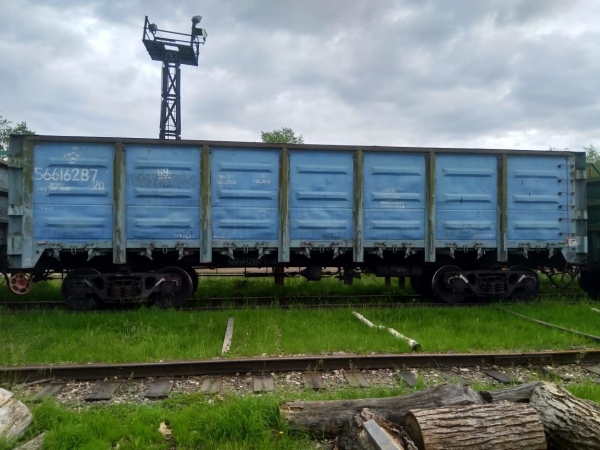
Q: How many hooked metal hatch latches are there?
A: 14